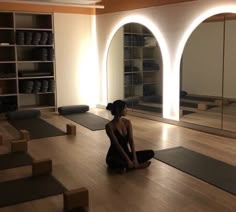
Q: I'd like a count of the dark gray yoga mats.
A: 5